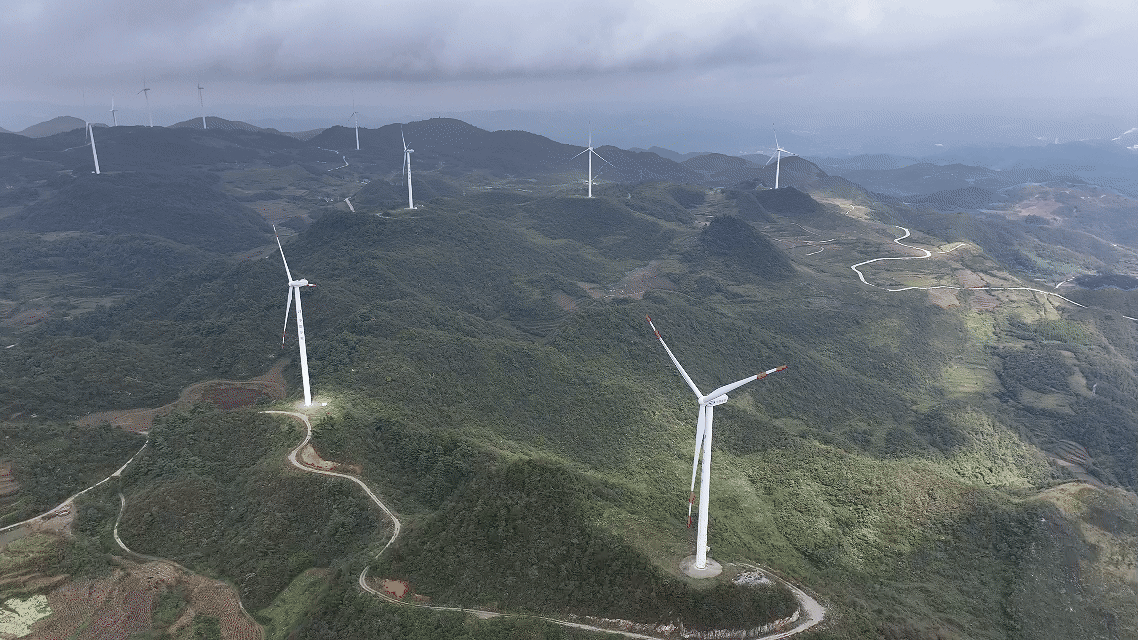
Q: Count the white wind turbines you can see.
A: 10